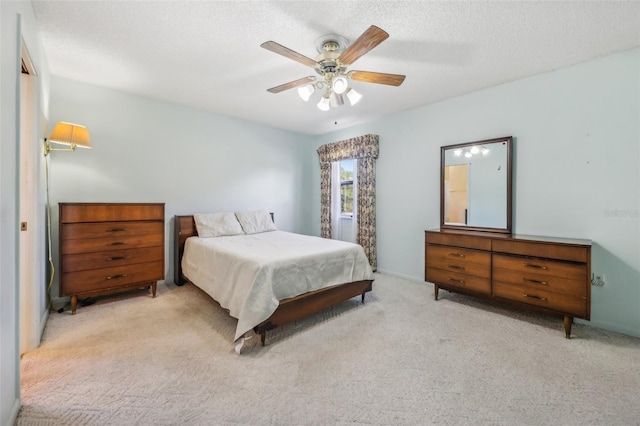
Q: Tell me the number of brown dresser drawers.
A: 13